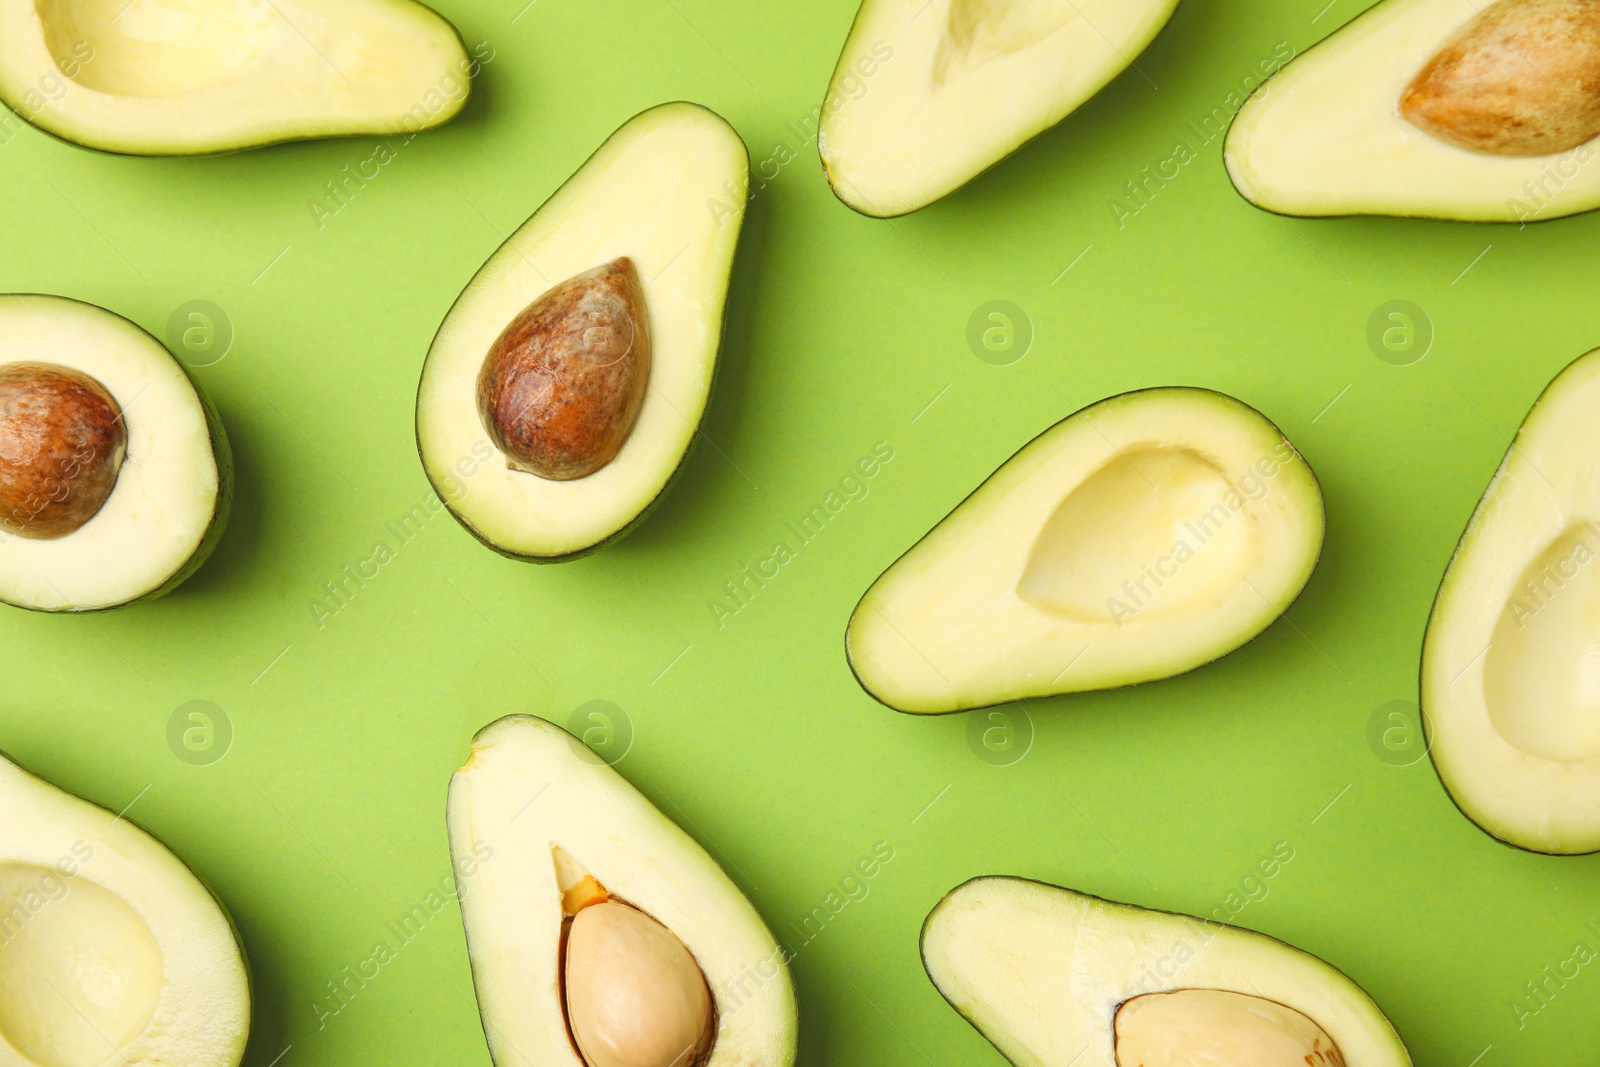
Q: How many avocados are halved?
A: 10